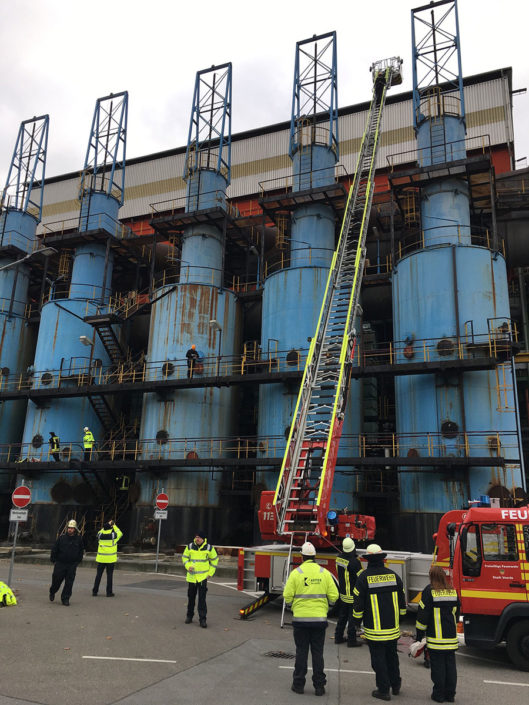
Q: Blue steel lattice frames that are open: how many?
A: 5